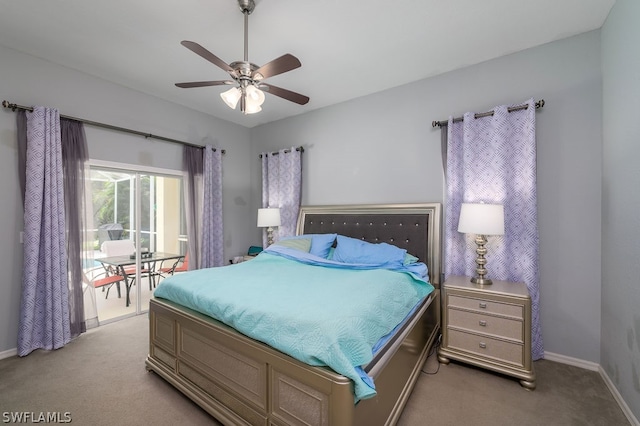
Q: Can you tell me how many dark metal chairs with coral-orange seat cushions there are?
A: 3